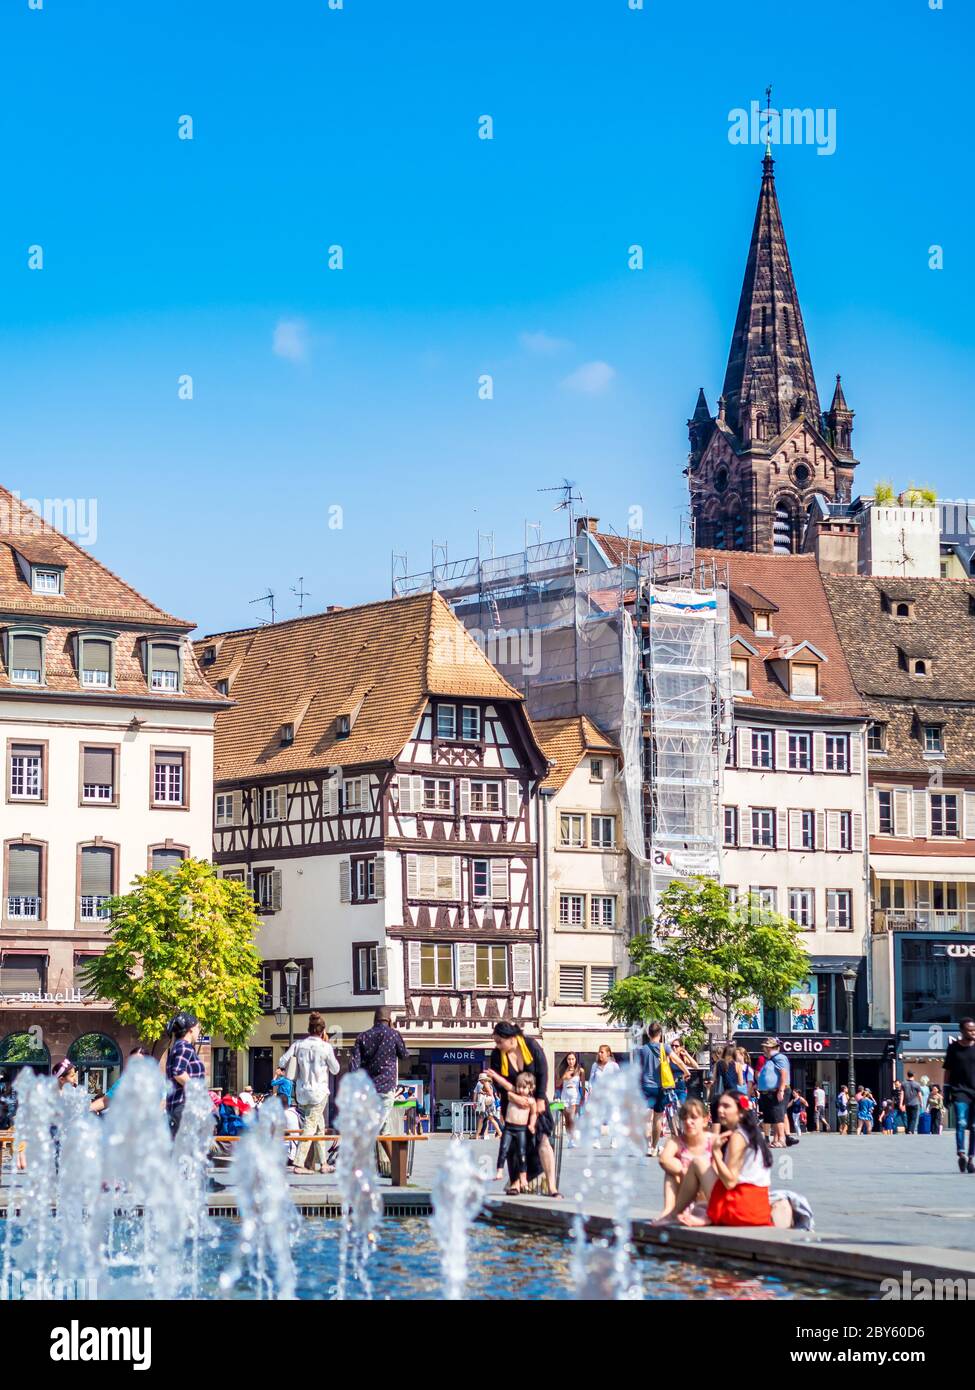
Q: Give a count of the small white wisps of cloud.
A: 3